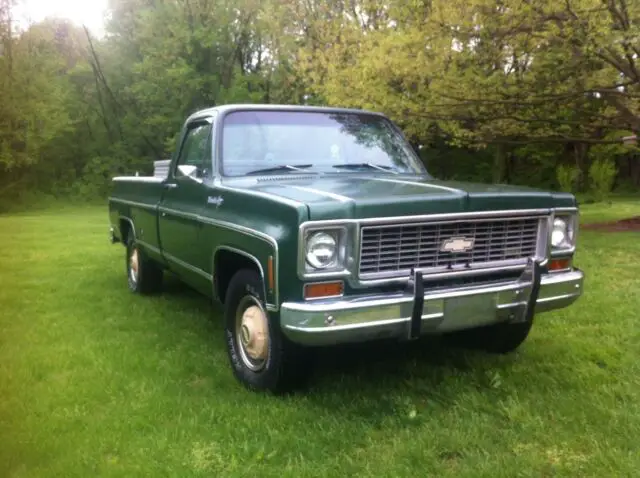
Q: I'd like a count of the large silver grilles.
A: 1